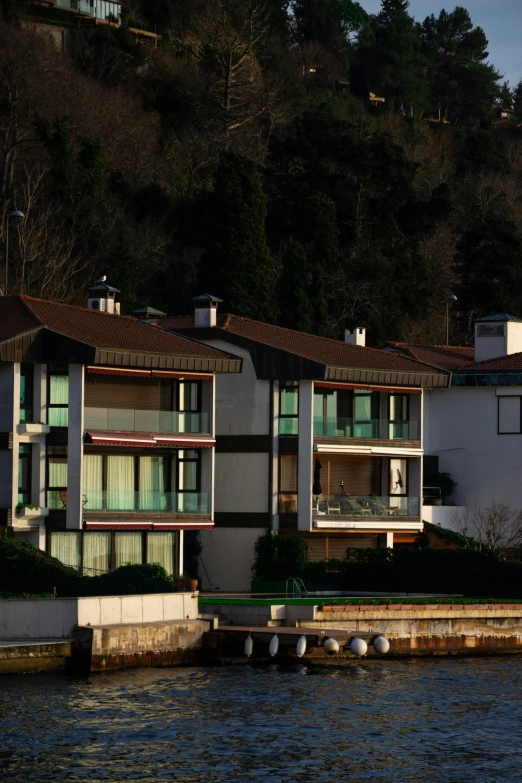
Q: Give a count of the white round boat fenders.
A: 3